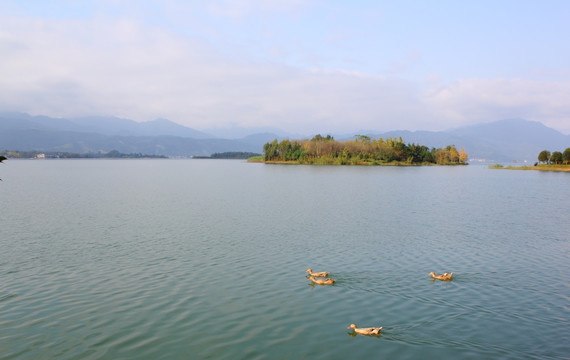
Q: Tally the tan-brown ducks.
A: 4